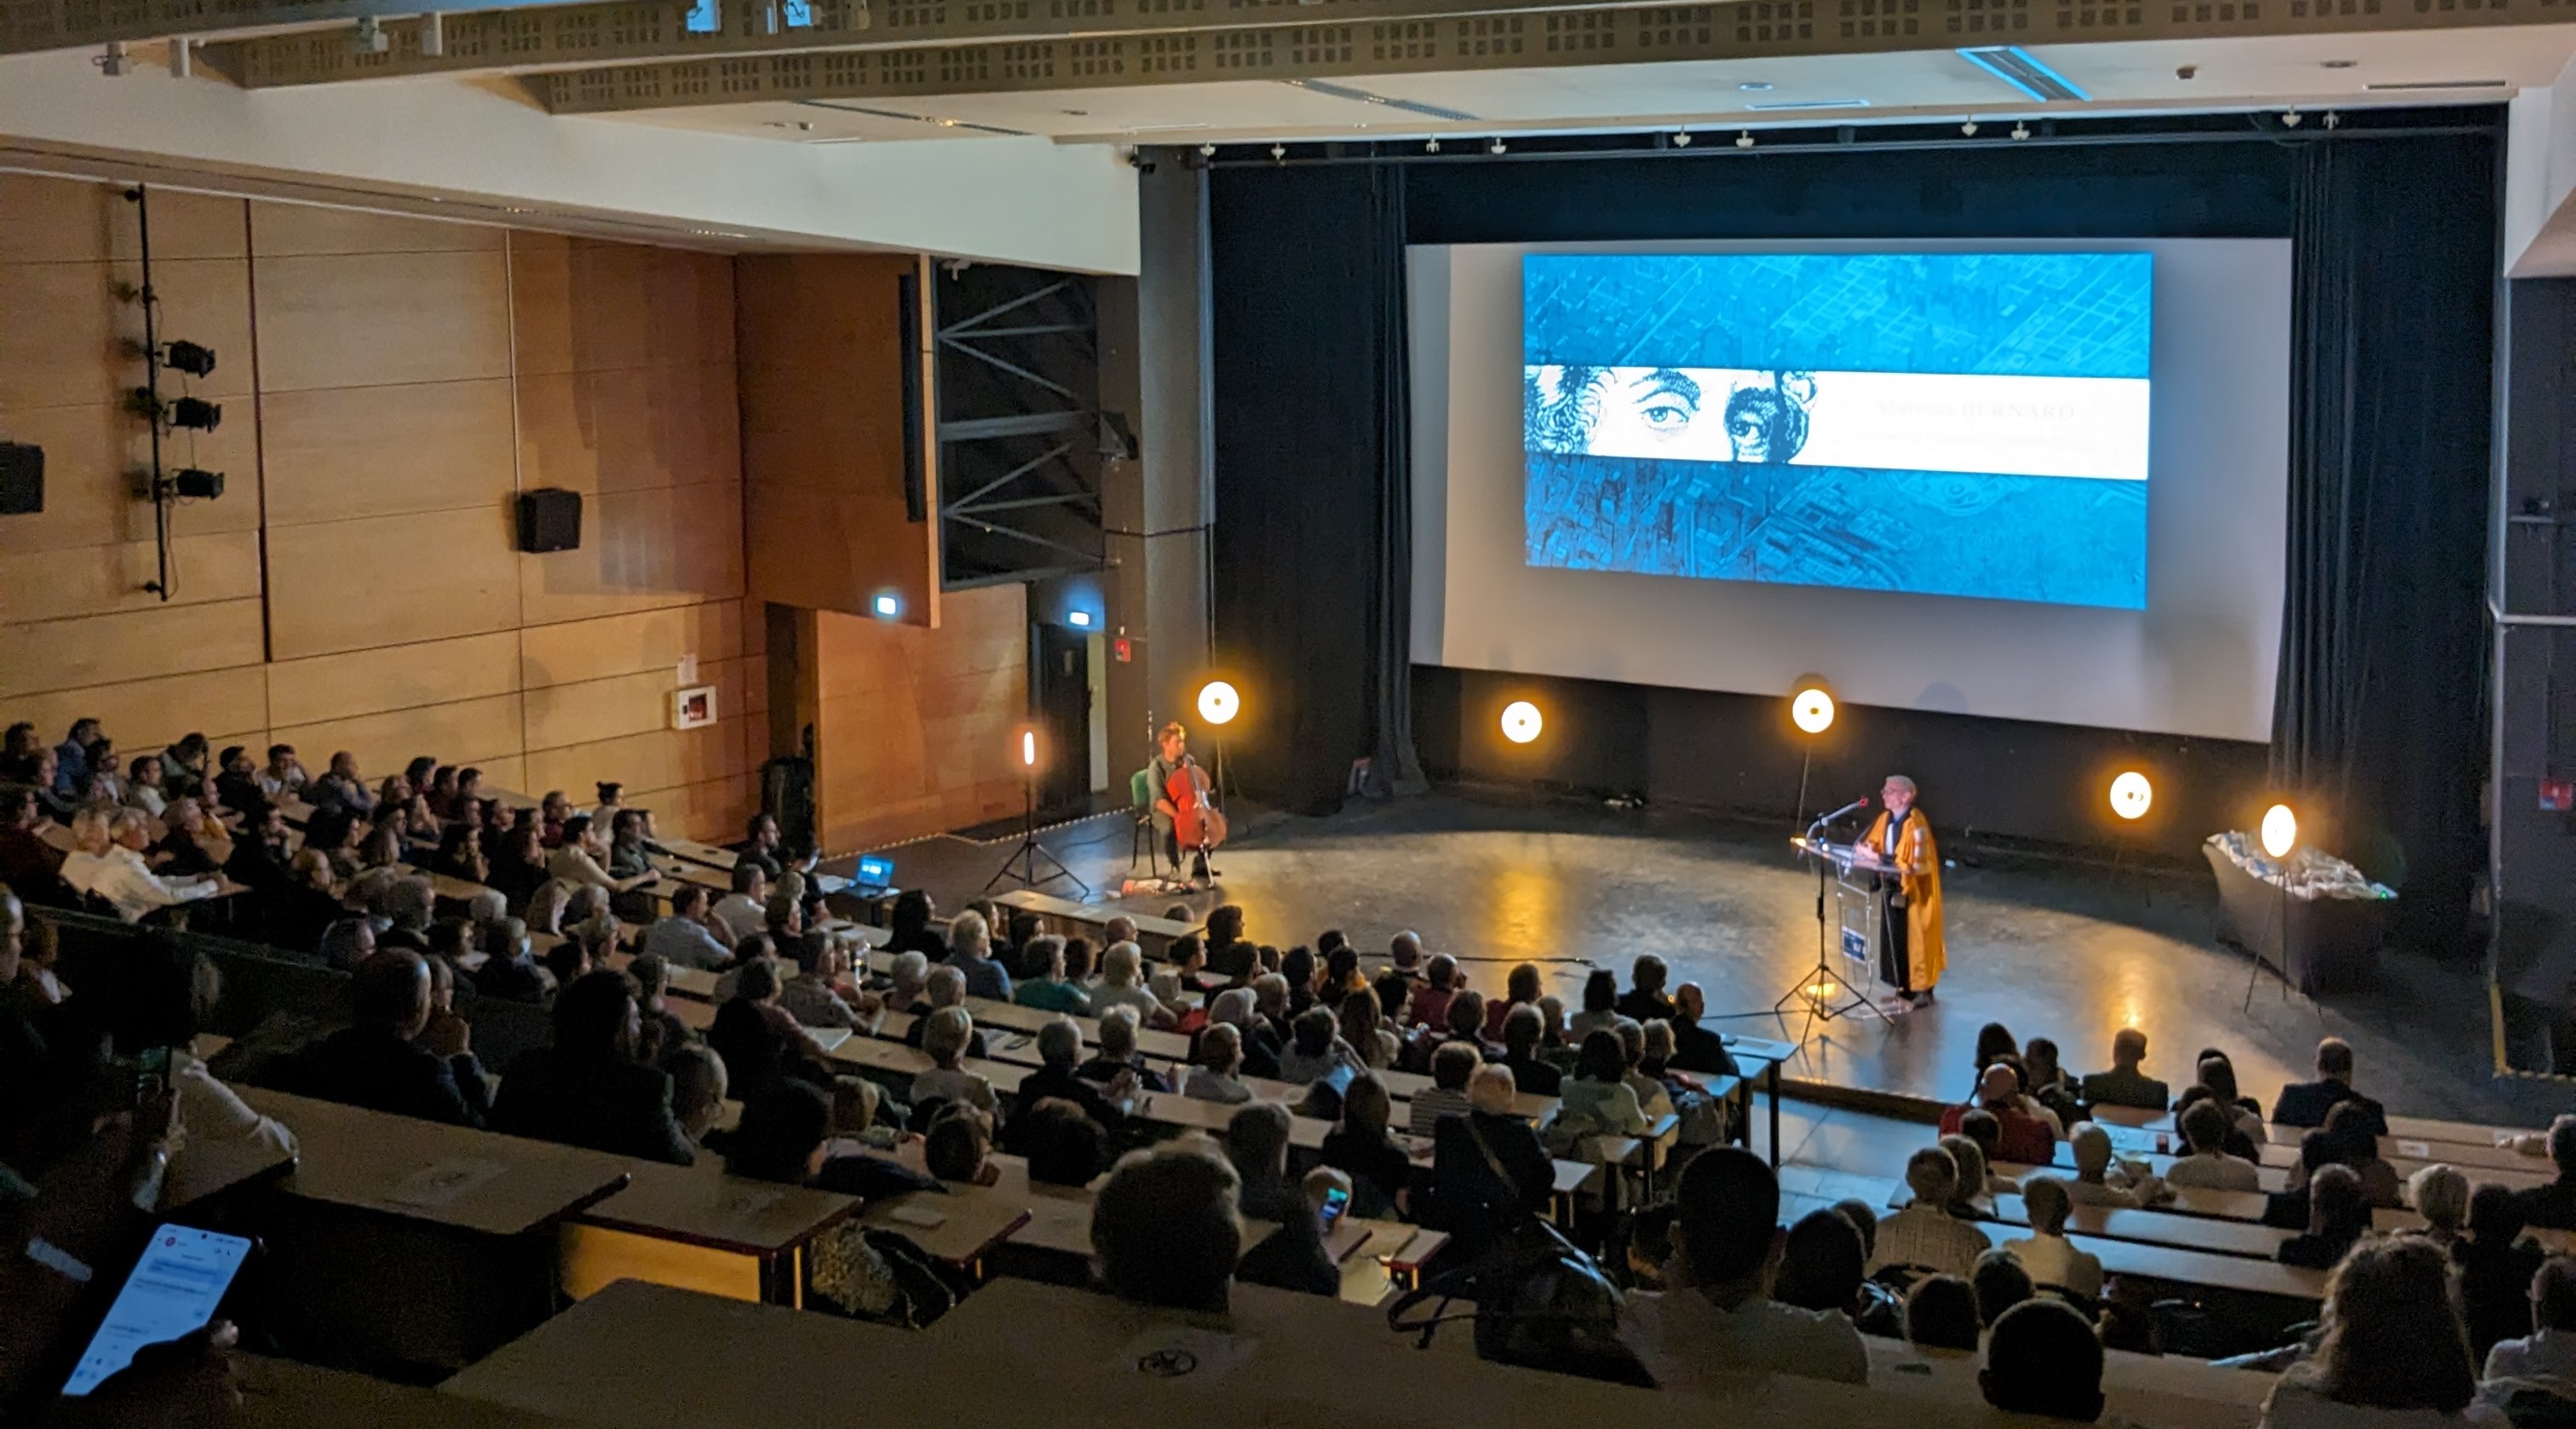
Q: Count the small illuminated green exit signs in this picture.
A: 2